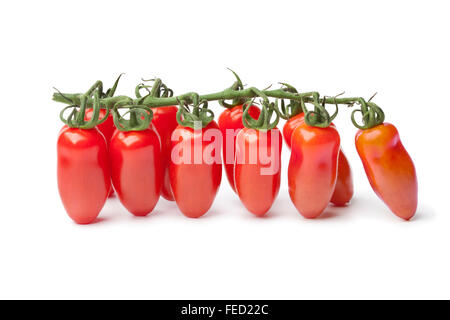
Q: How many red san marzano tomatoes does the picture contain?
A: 10